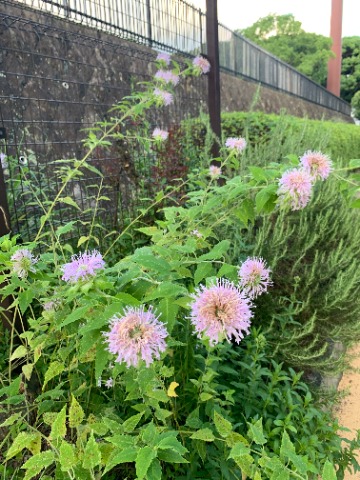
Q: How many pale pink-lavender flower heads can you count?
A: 14